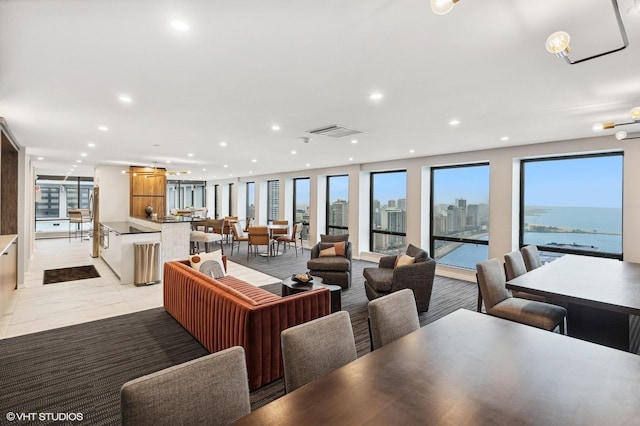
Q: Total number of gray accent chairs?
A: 2